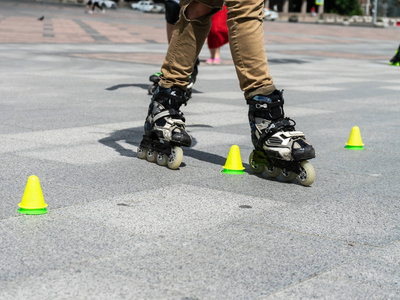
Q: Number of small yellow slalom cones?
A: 3